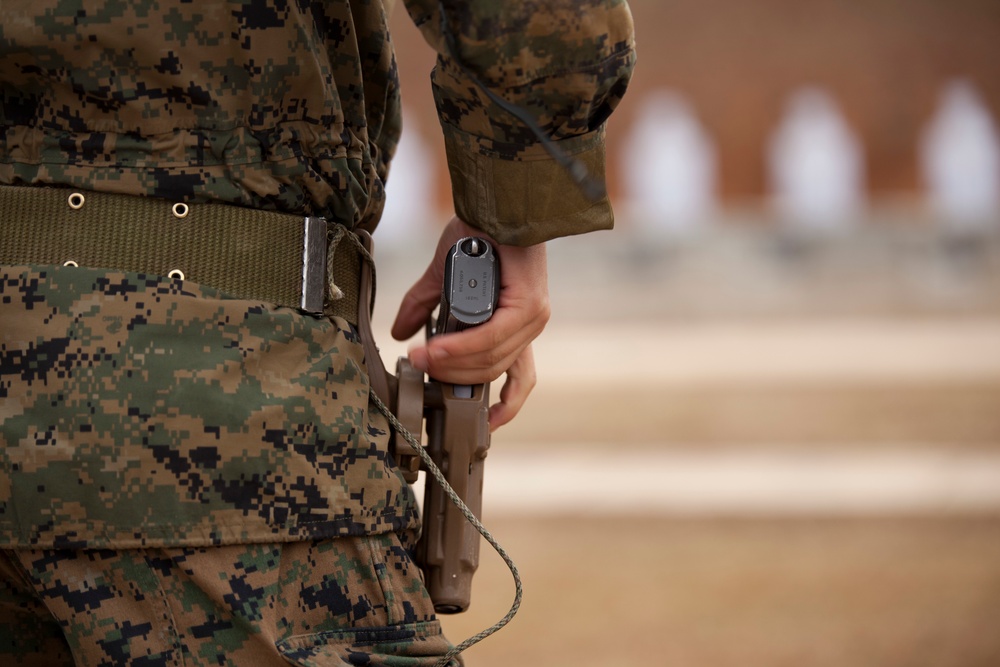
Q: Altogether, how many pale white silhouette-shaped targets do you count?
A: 4